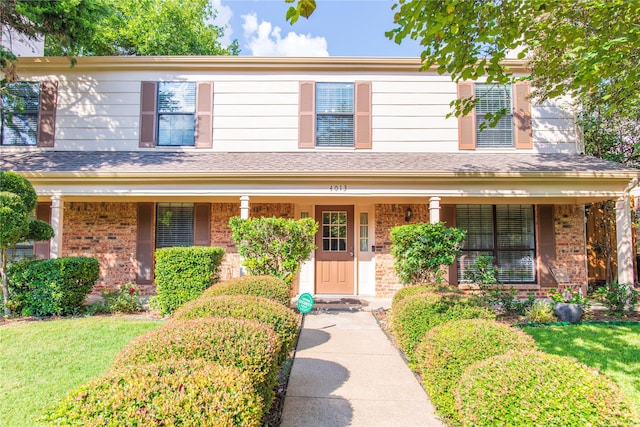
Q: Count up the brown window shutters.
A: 12